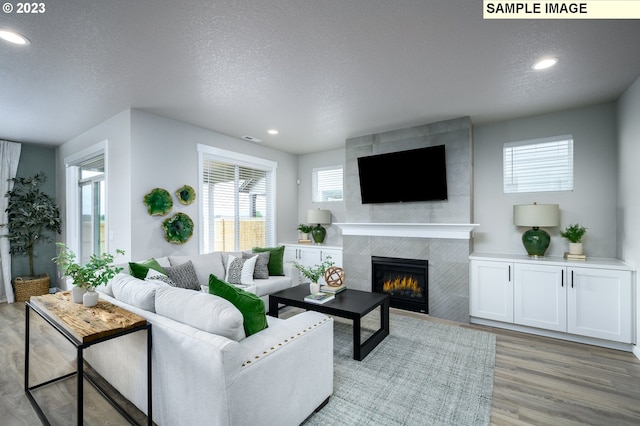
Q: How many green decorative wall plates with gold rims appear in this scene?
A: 3